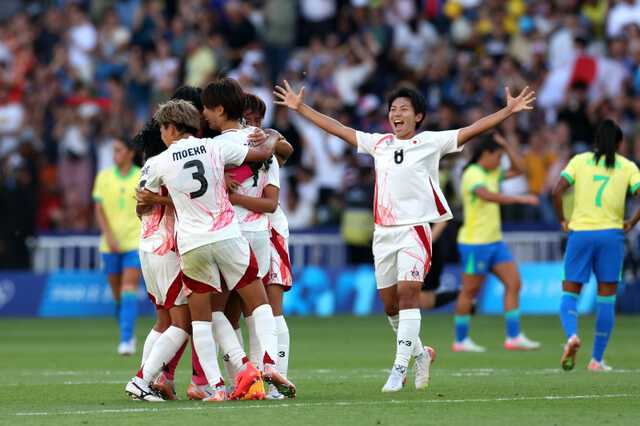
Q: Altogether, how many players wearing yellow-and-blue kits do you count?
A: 3